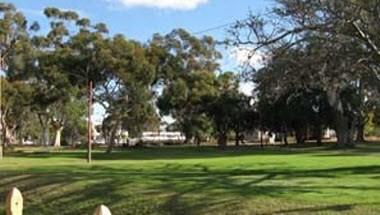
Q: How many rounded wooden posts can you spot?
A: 2